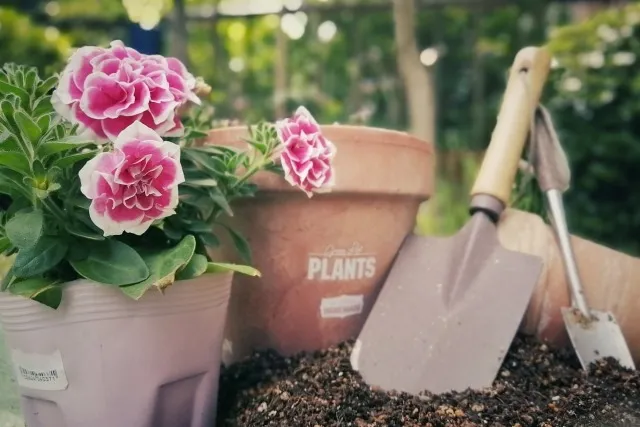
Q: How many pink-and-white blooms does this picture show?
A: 3